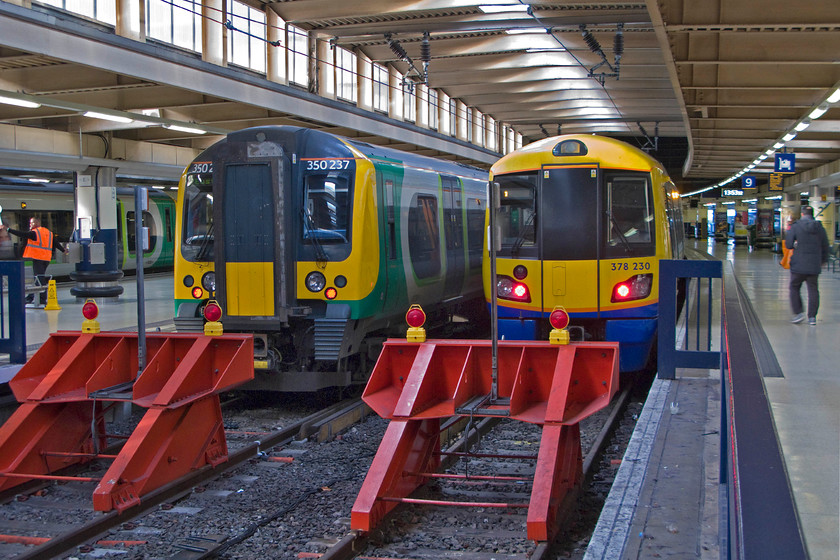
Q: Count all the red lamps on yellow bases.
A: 4